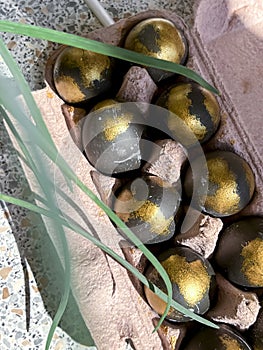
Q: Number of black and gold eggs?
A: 9